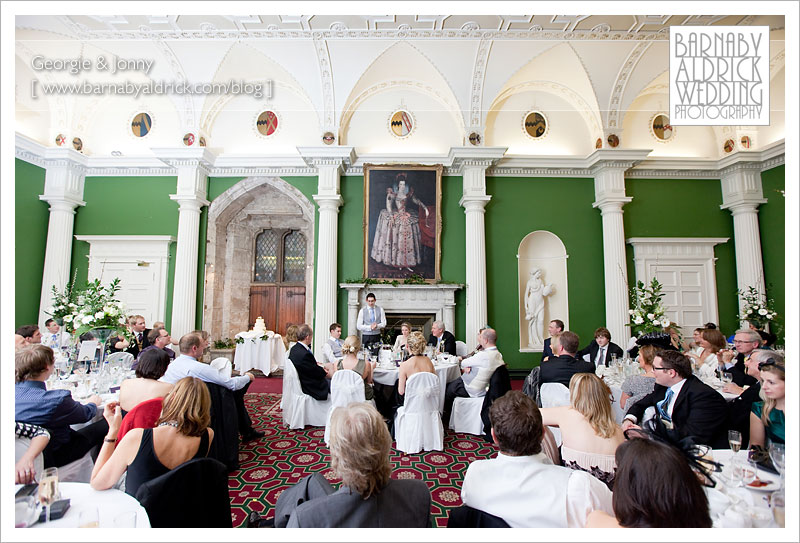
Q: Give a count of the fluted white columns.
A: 6